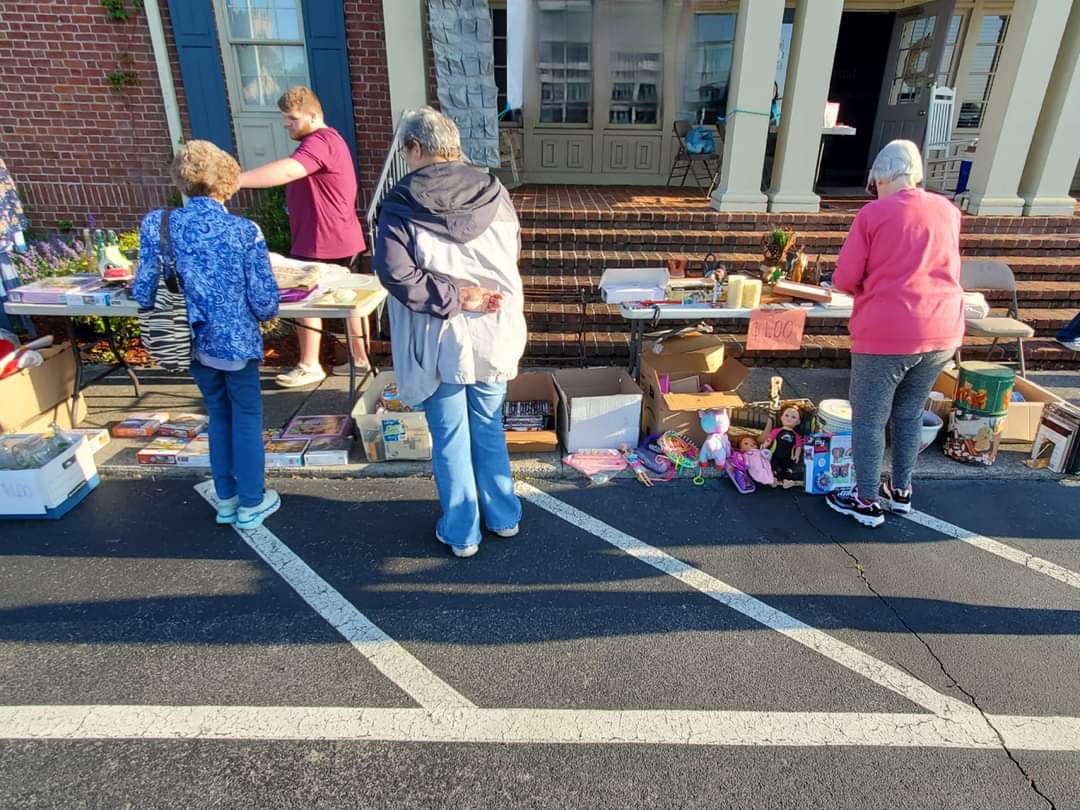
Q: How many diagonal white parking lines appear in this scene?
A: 3